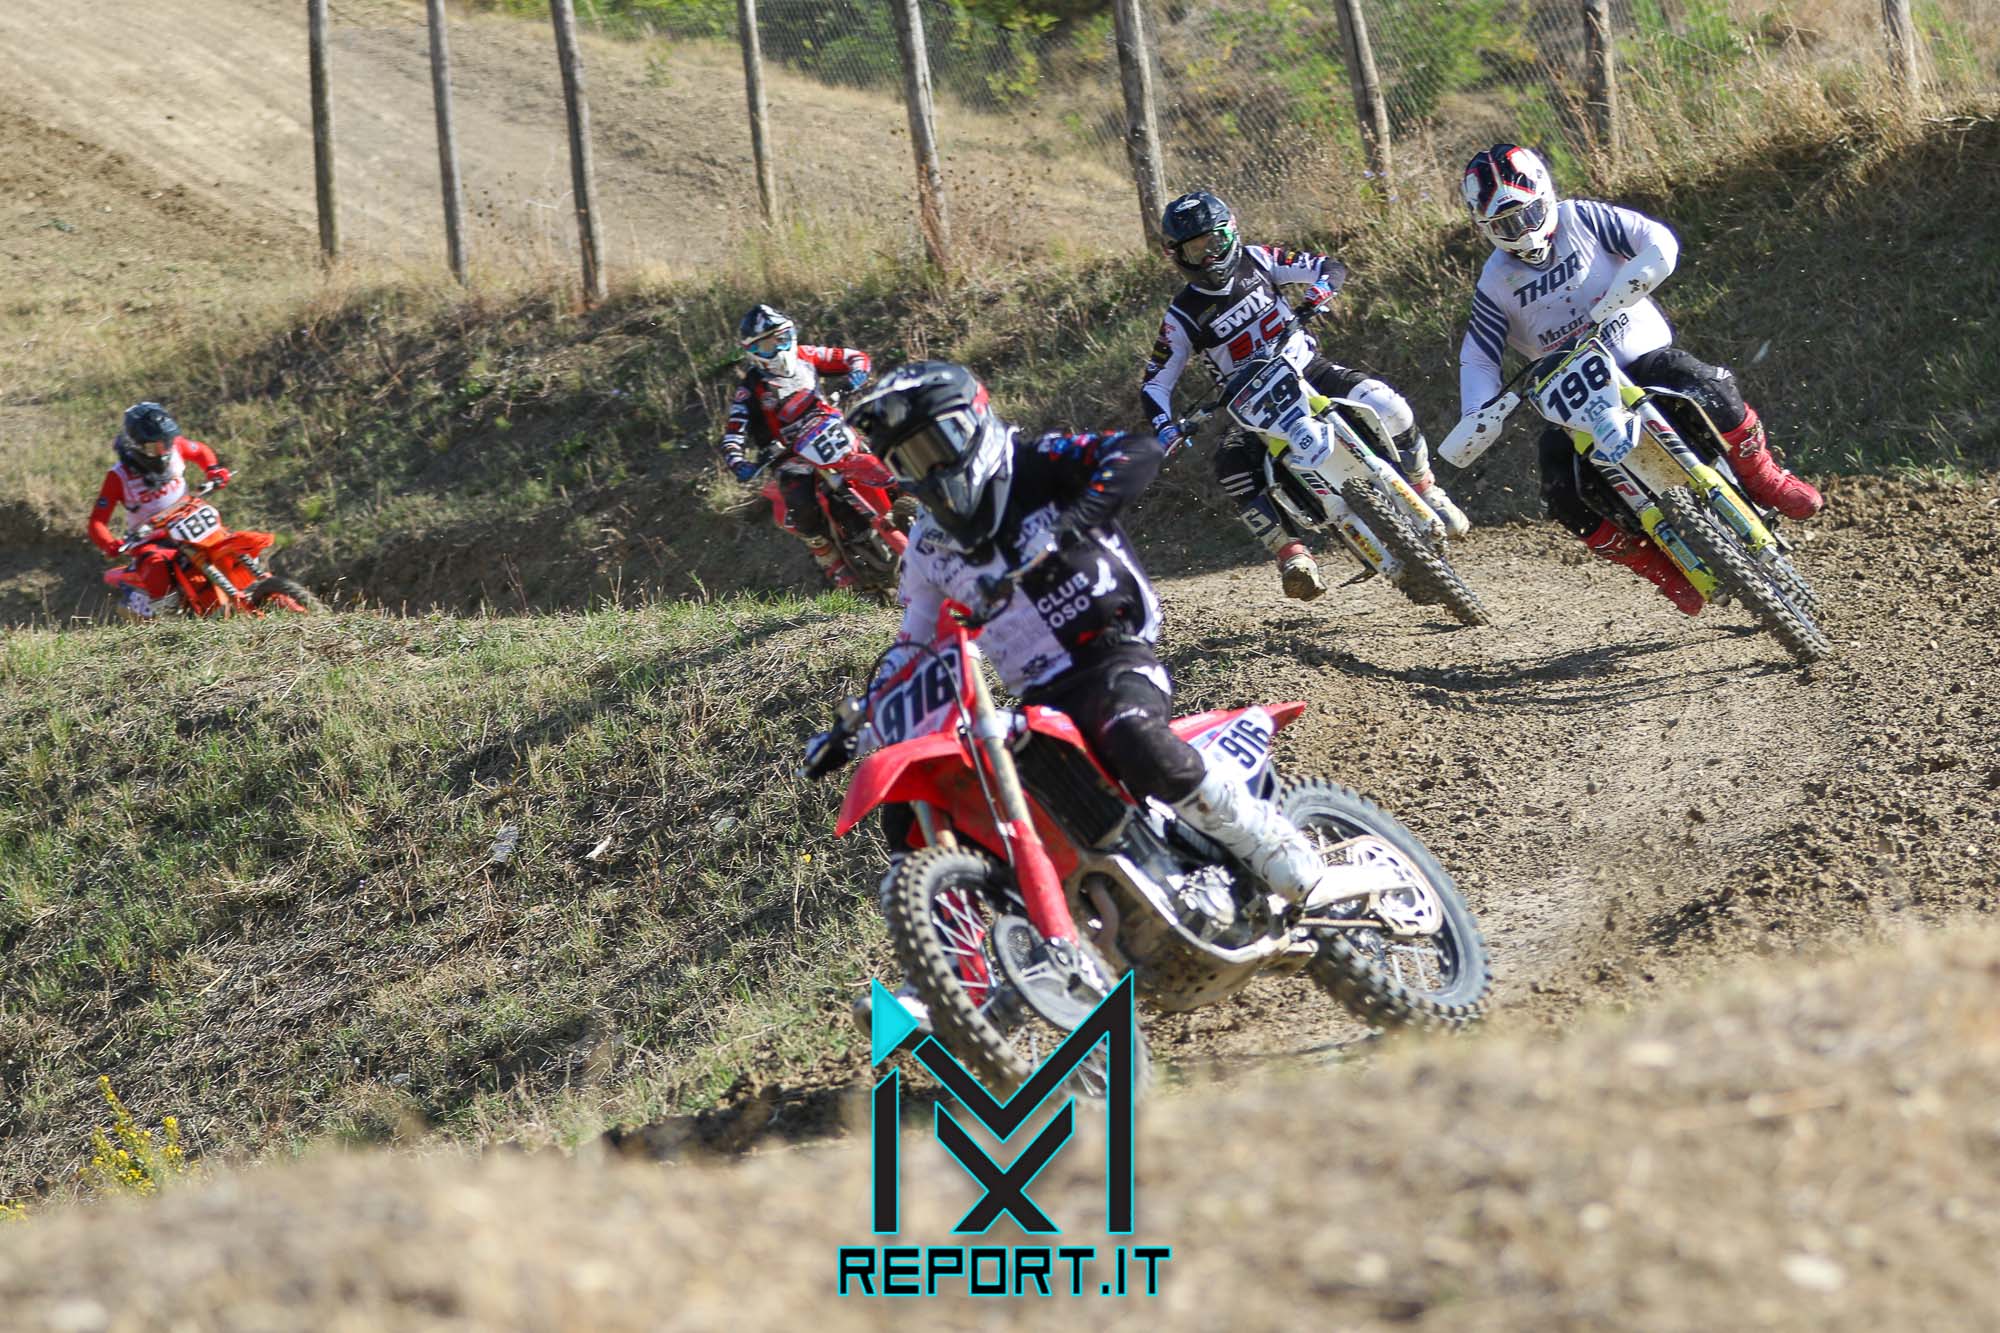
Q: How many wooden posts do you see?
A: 9